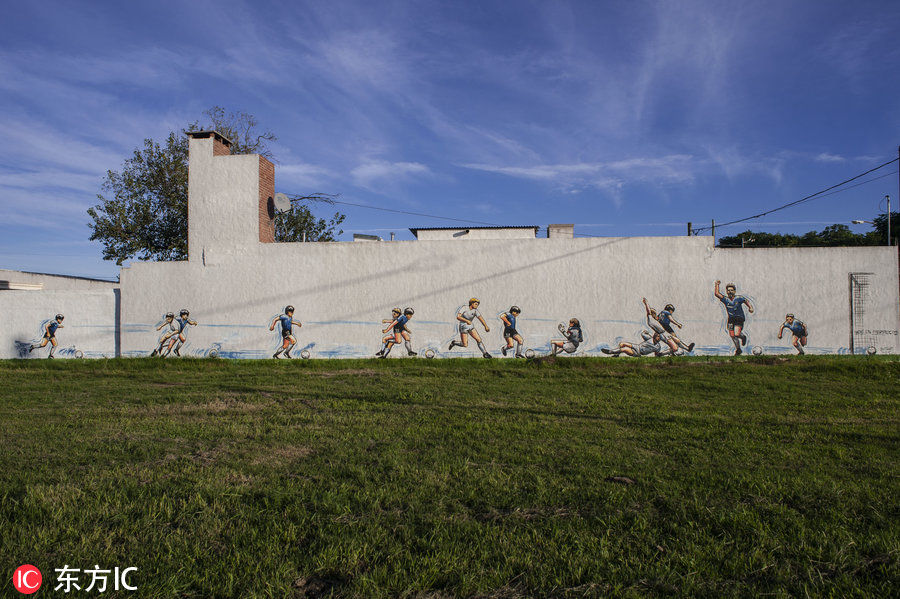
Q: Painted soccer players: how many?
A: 14